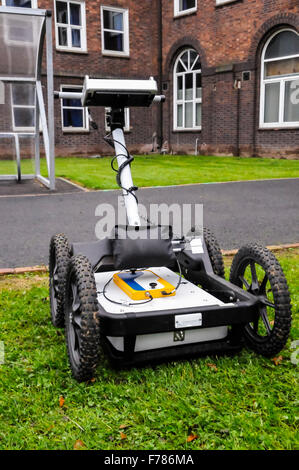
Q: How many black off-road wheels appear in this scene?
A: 4